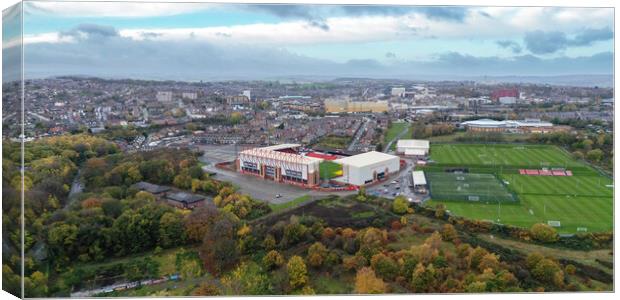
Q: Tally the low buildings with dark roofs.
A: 2